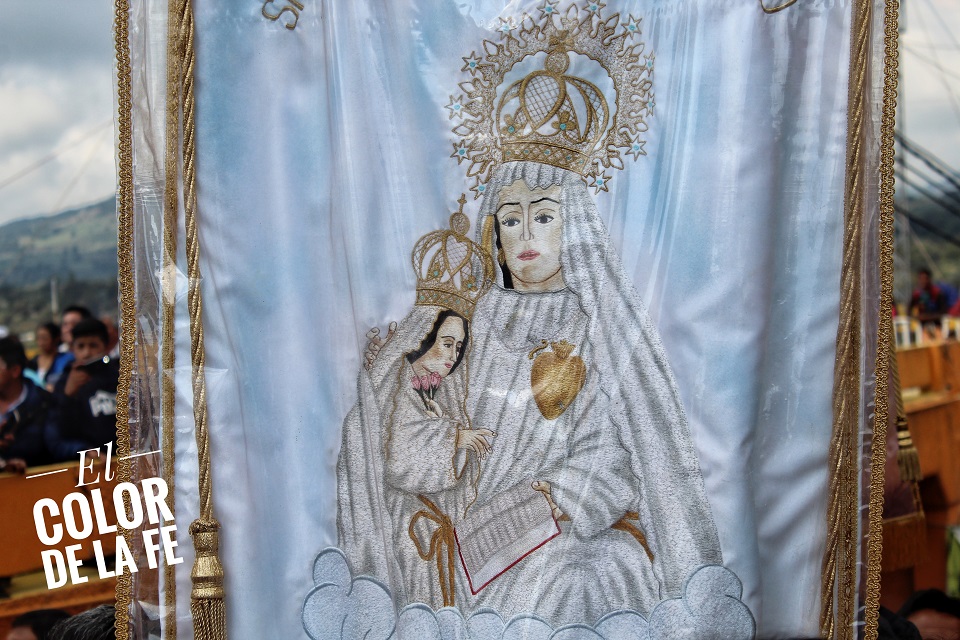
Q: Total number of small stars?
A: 12